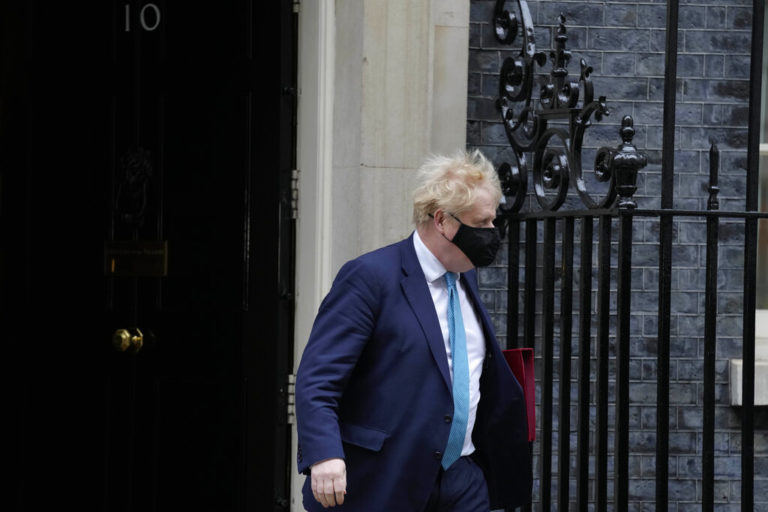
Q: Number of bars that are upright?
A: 10